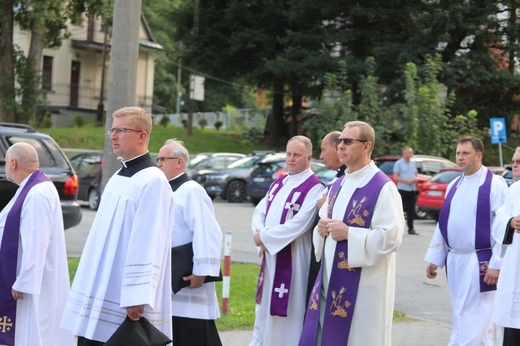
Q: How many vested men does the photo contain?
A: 8